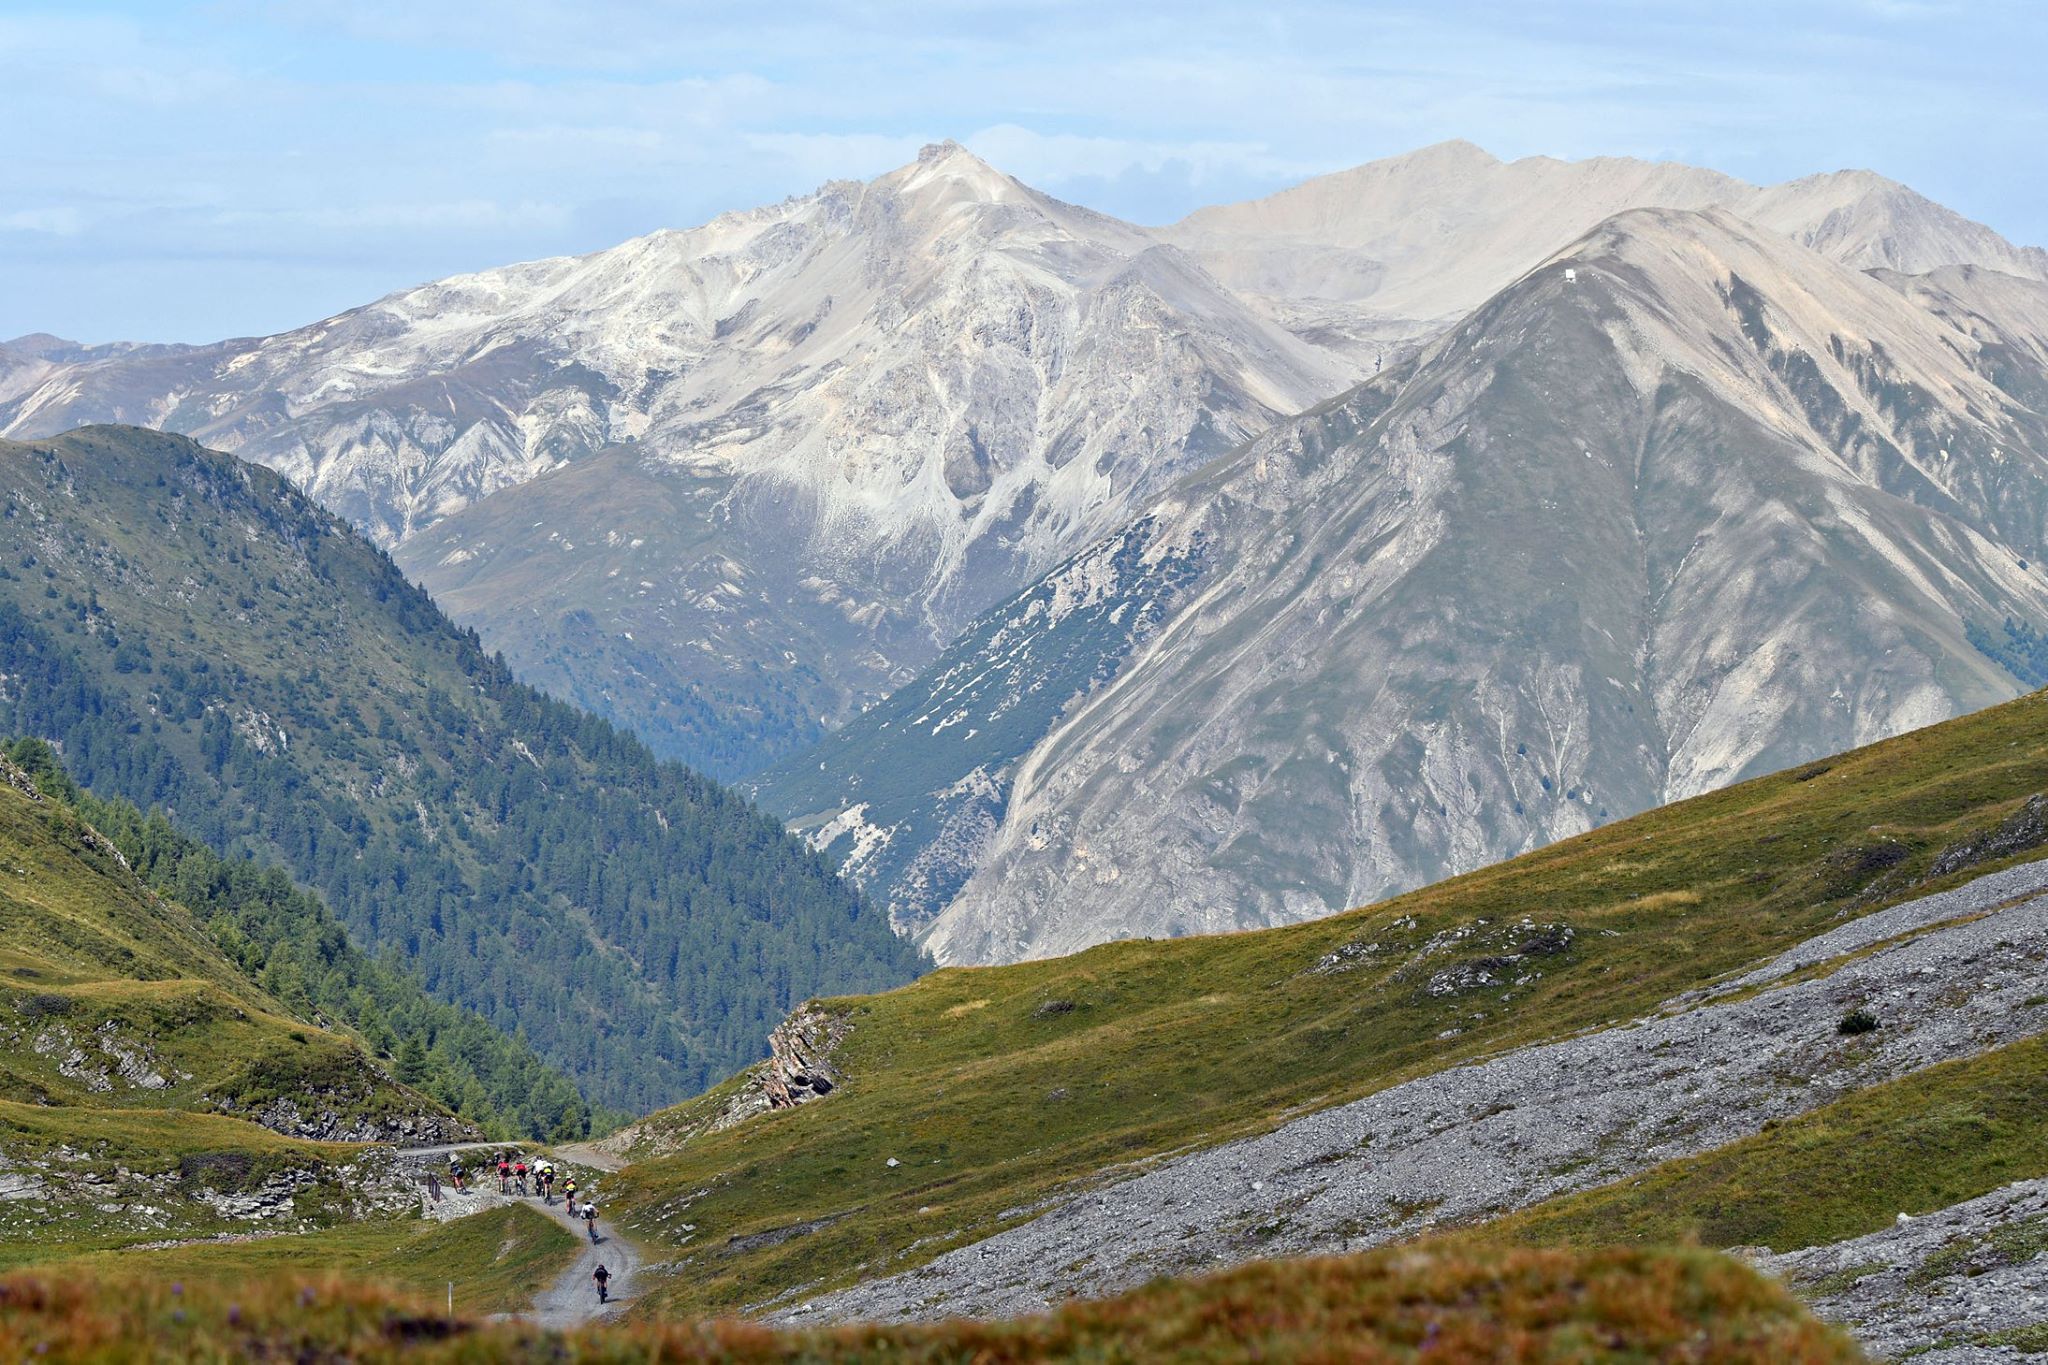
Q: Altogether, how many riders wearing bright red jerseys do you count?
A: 2